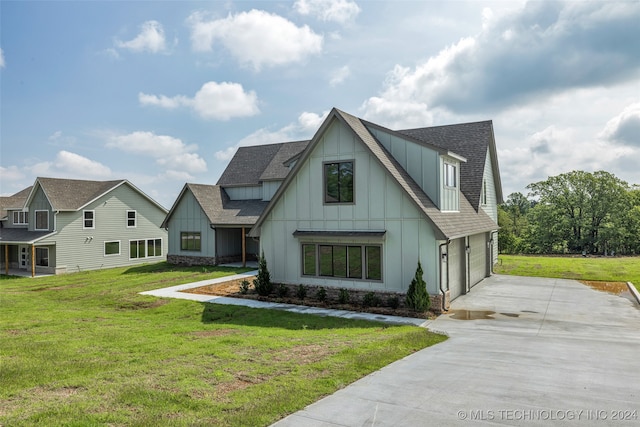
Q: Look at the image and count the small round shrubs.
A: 7